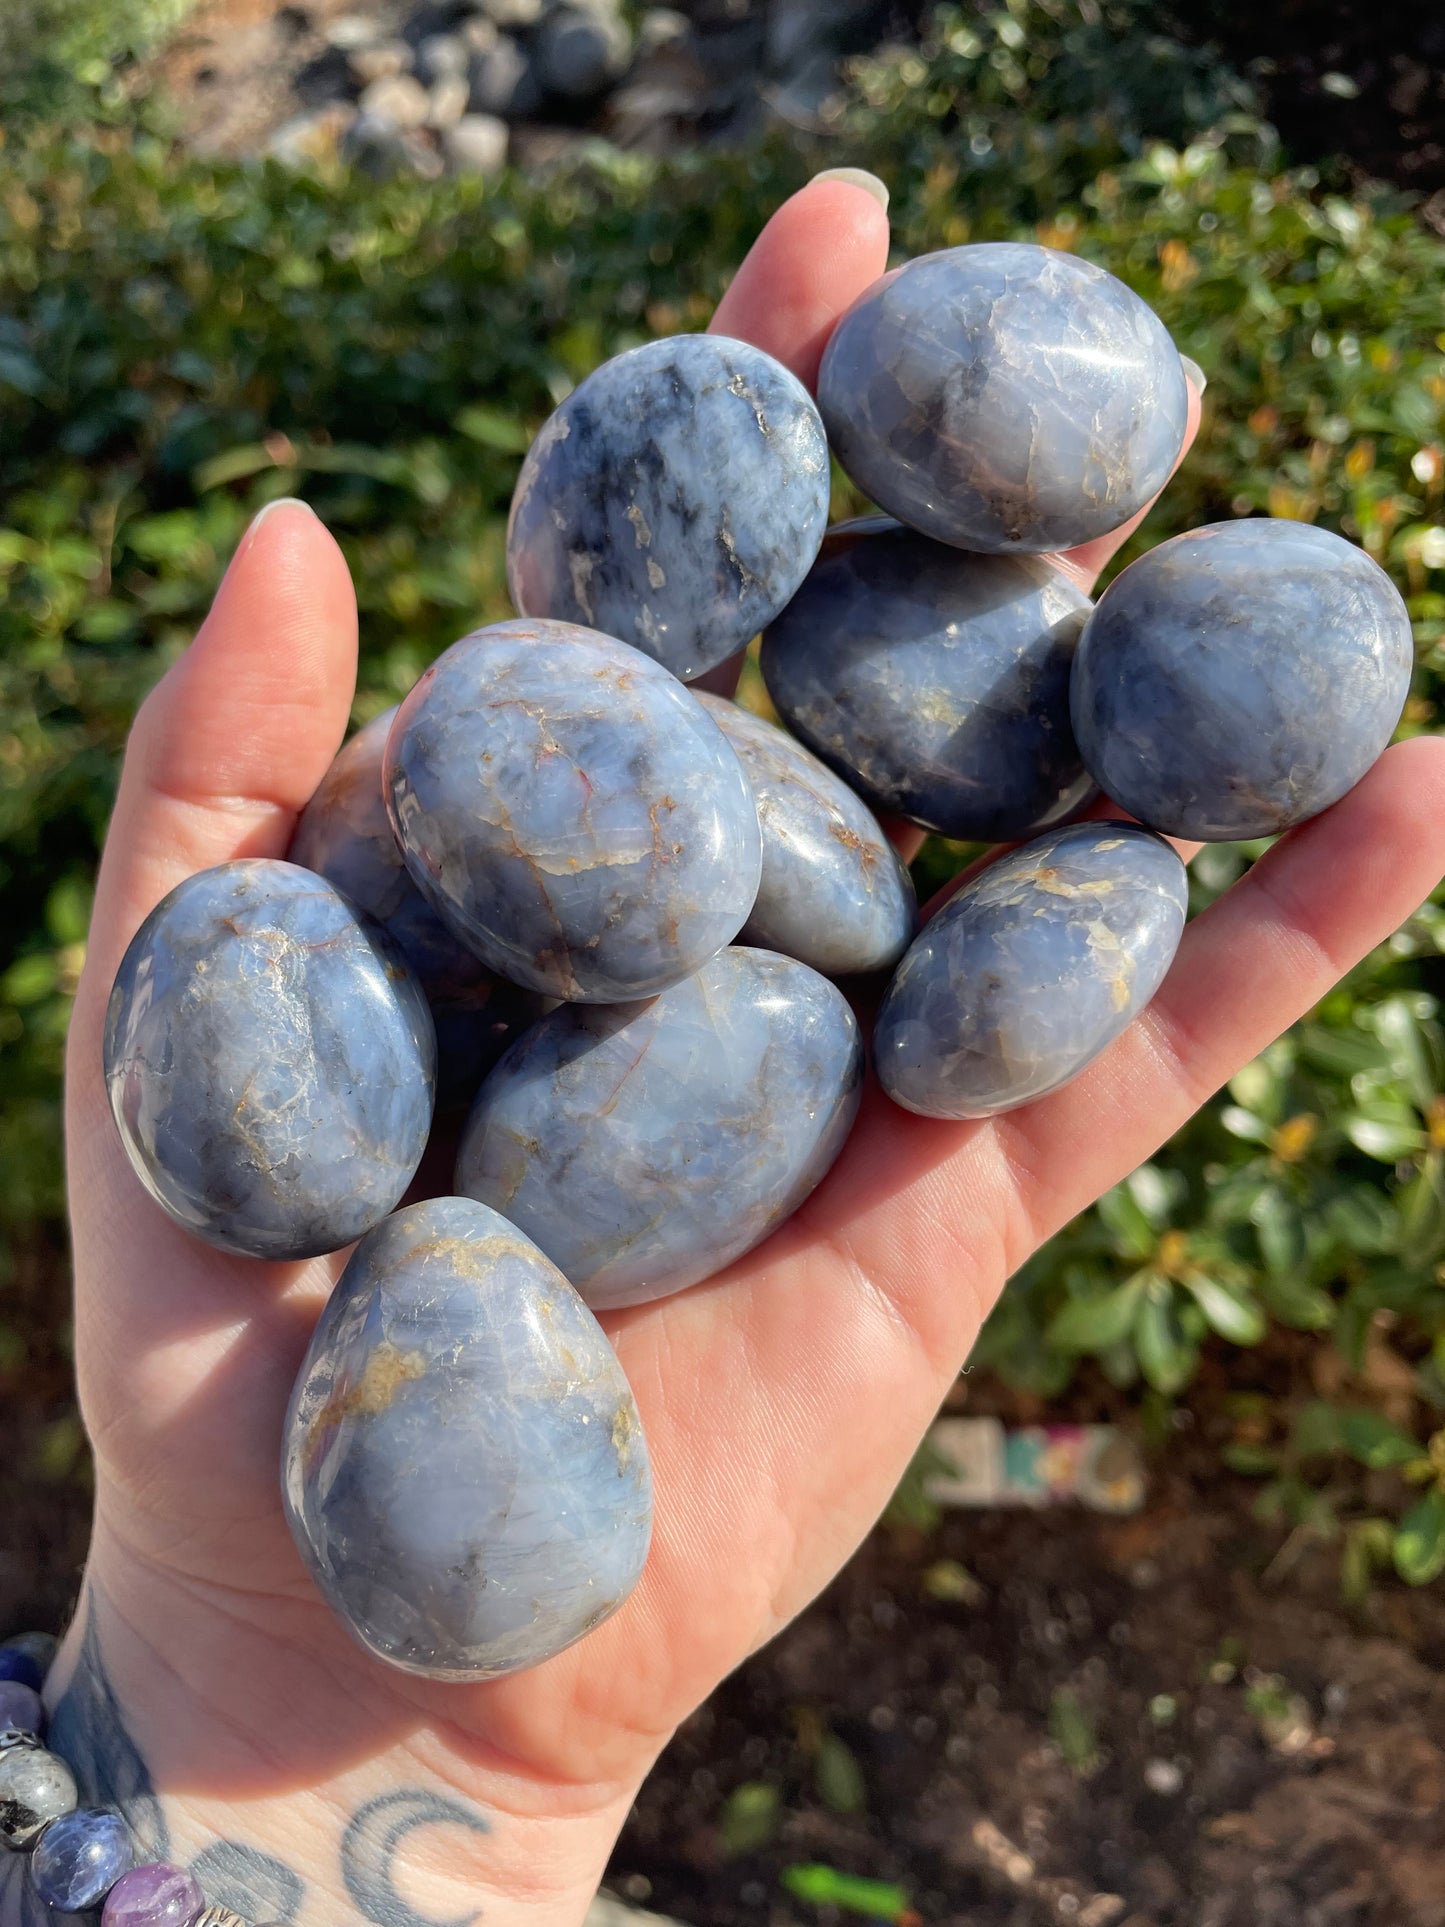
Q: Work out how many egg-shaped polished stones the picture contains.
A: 11